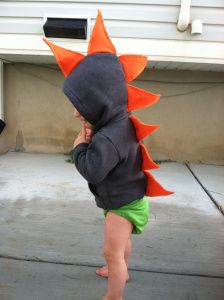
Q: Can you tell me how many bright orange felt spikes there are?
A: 7